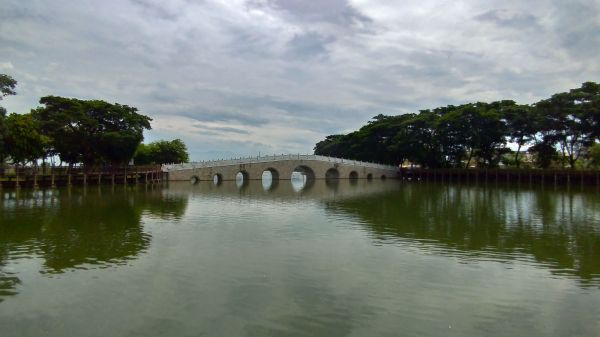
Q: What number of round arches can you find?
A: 9